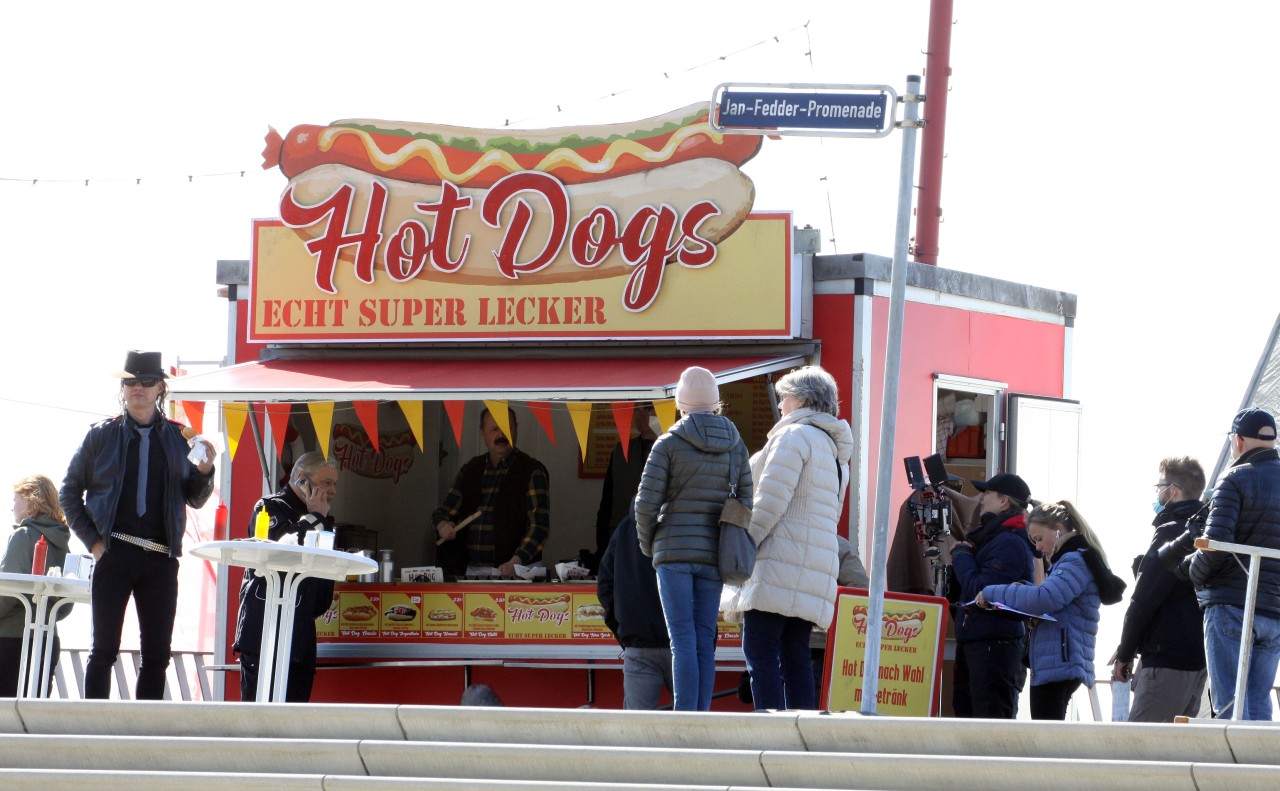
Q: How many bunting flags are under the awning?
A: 12